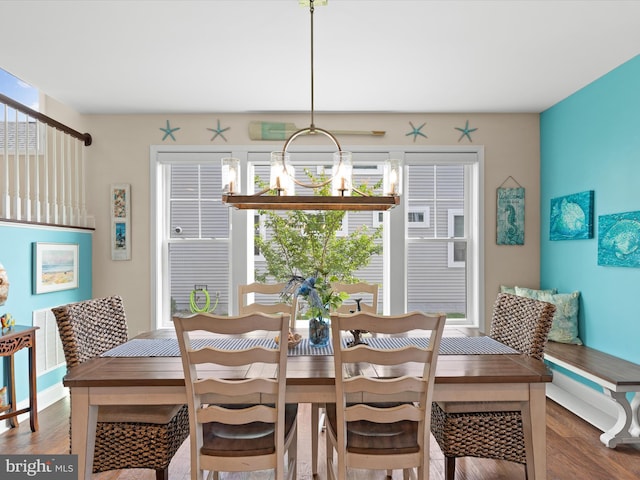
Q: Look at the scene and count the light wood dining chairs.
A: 4